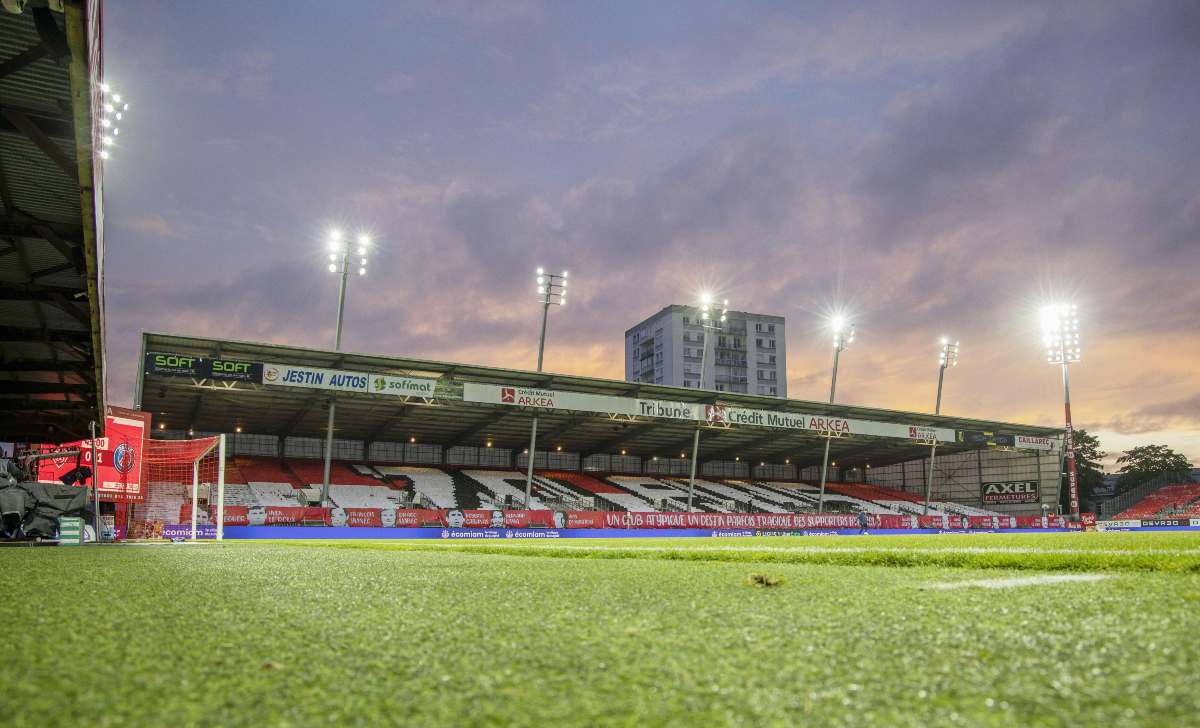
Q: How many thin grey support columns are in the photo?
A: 5